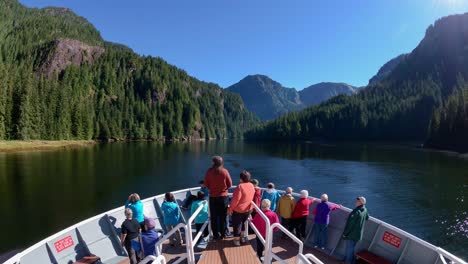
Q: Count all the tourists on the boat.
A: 15